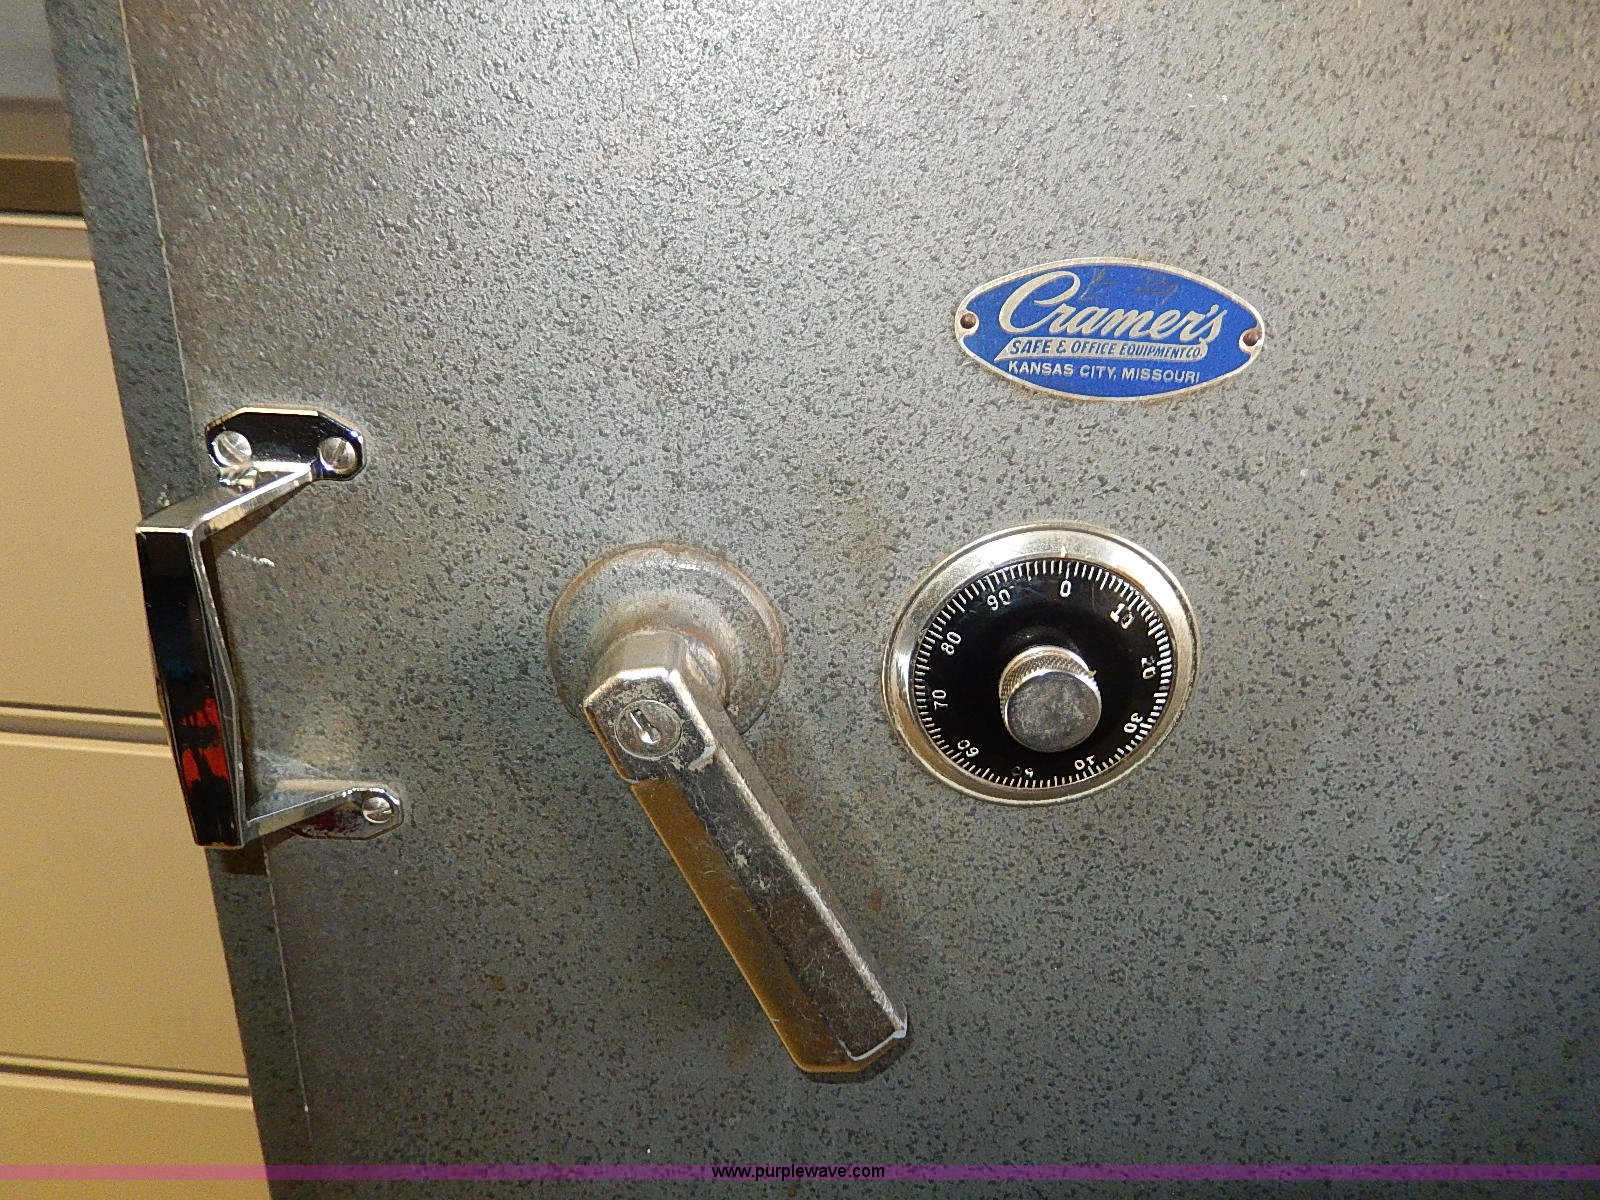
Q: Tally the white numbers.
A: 10